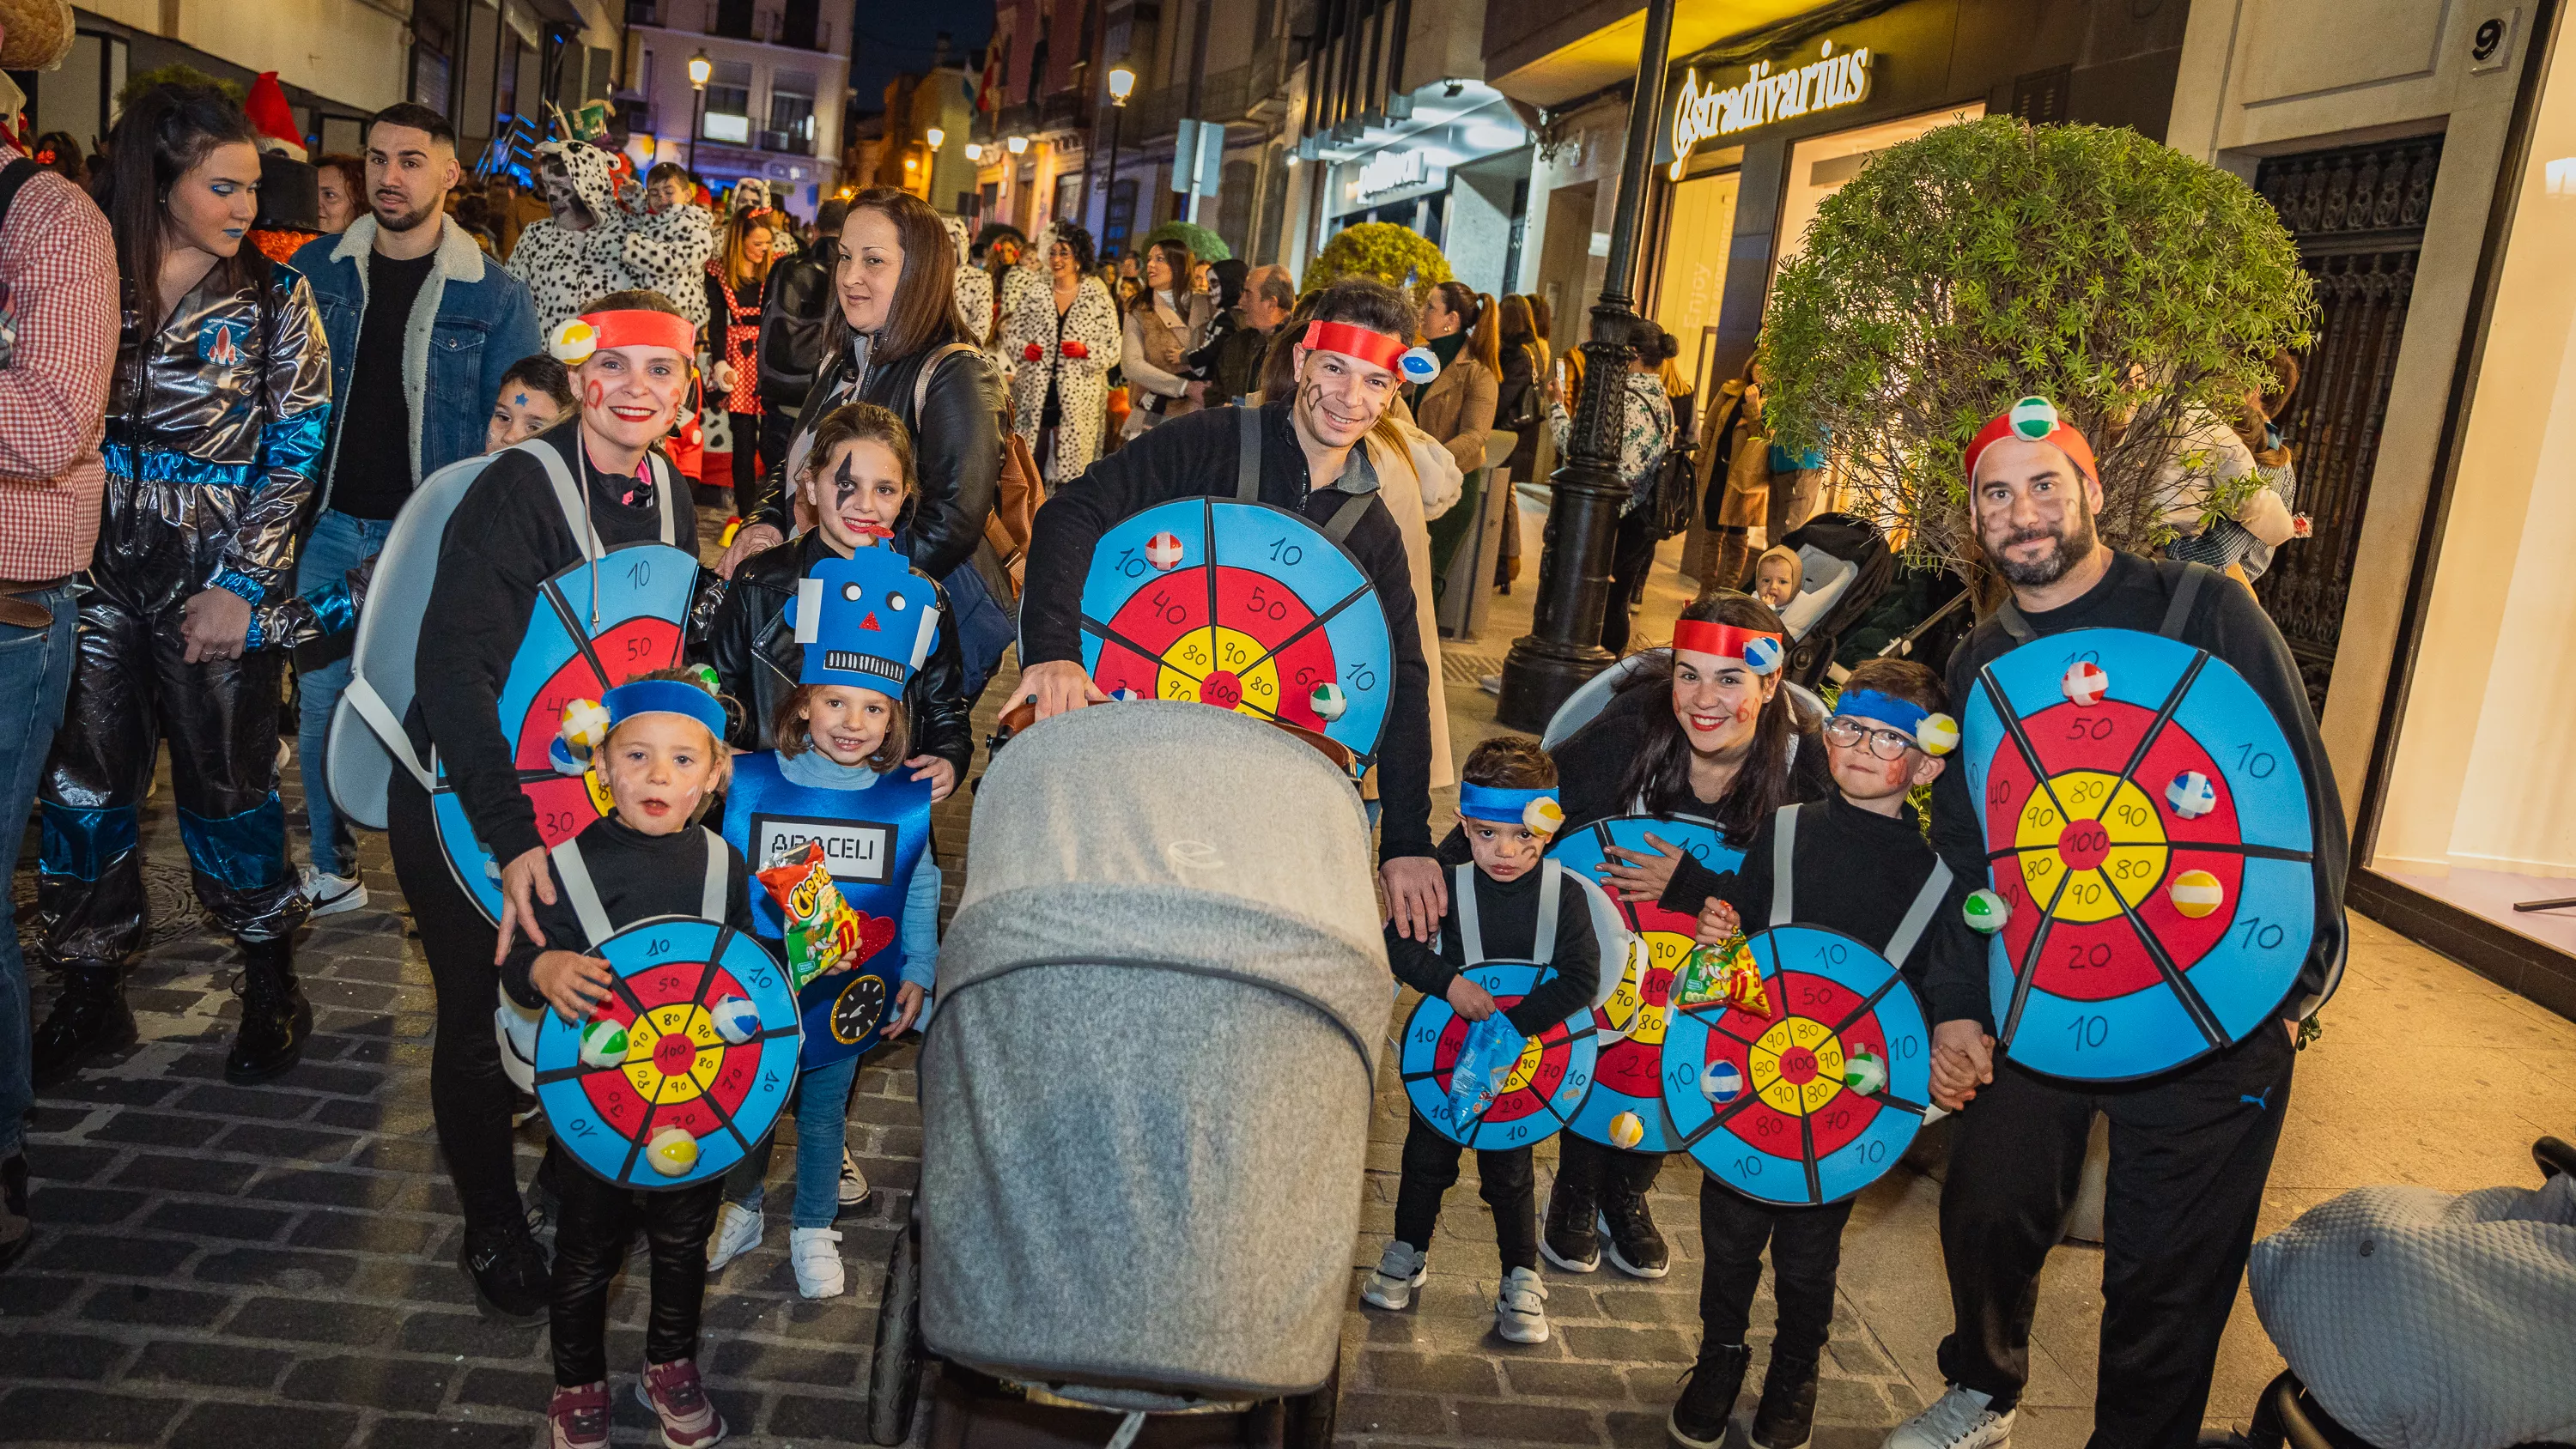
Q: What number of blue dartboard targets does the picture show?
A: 7